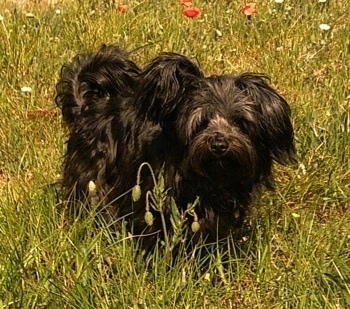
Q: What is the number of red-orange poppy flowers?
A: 4